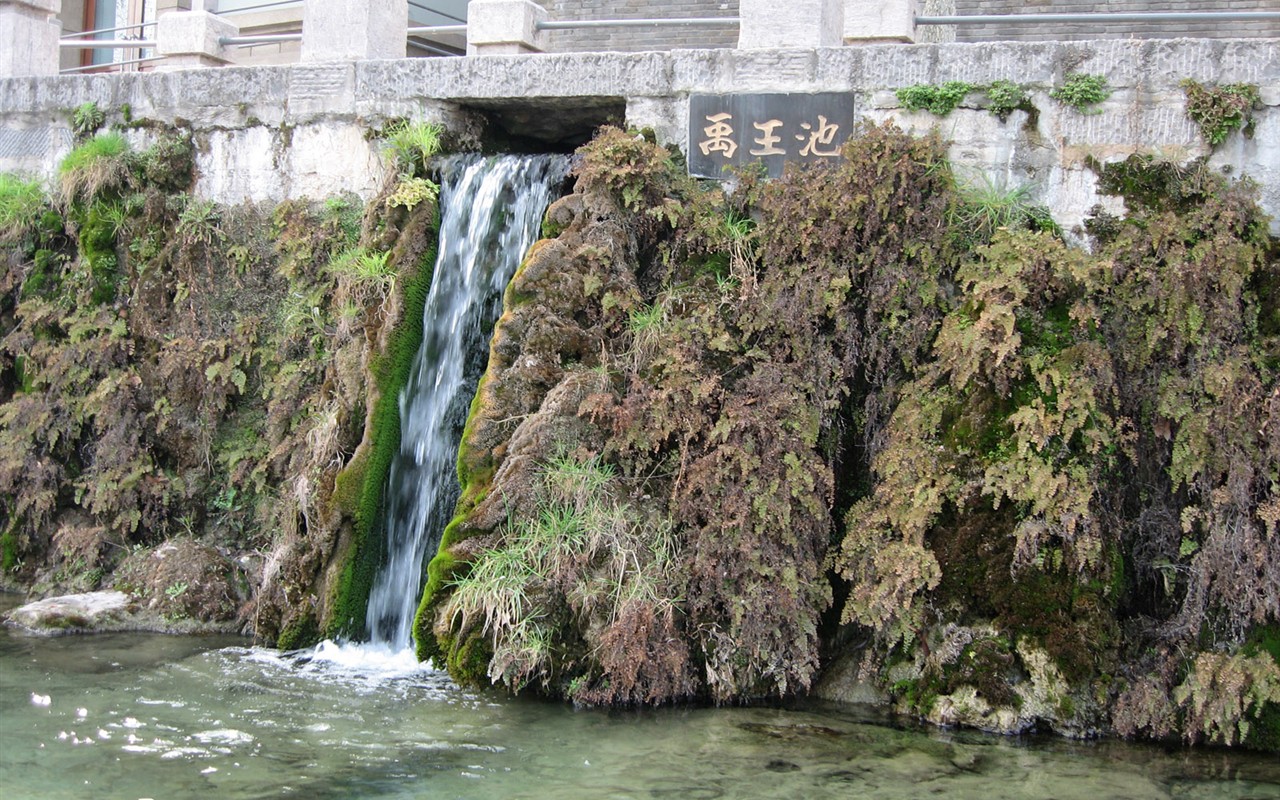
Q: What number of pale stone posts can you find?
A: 6